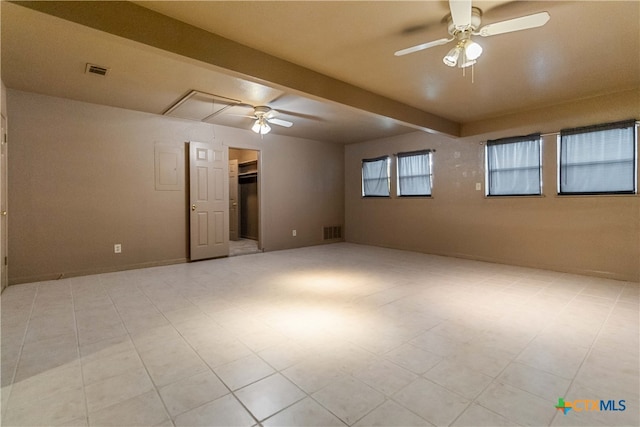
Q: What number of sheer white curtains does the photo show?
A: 4